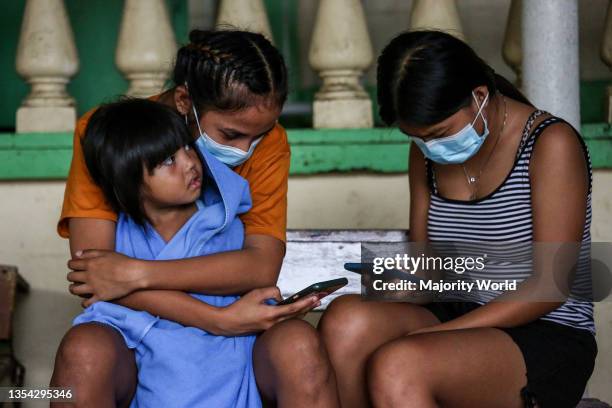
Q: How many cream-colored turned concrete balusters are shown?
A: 7